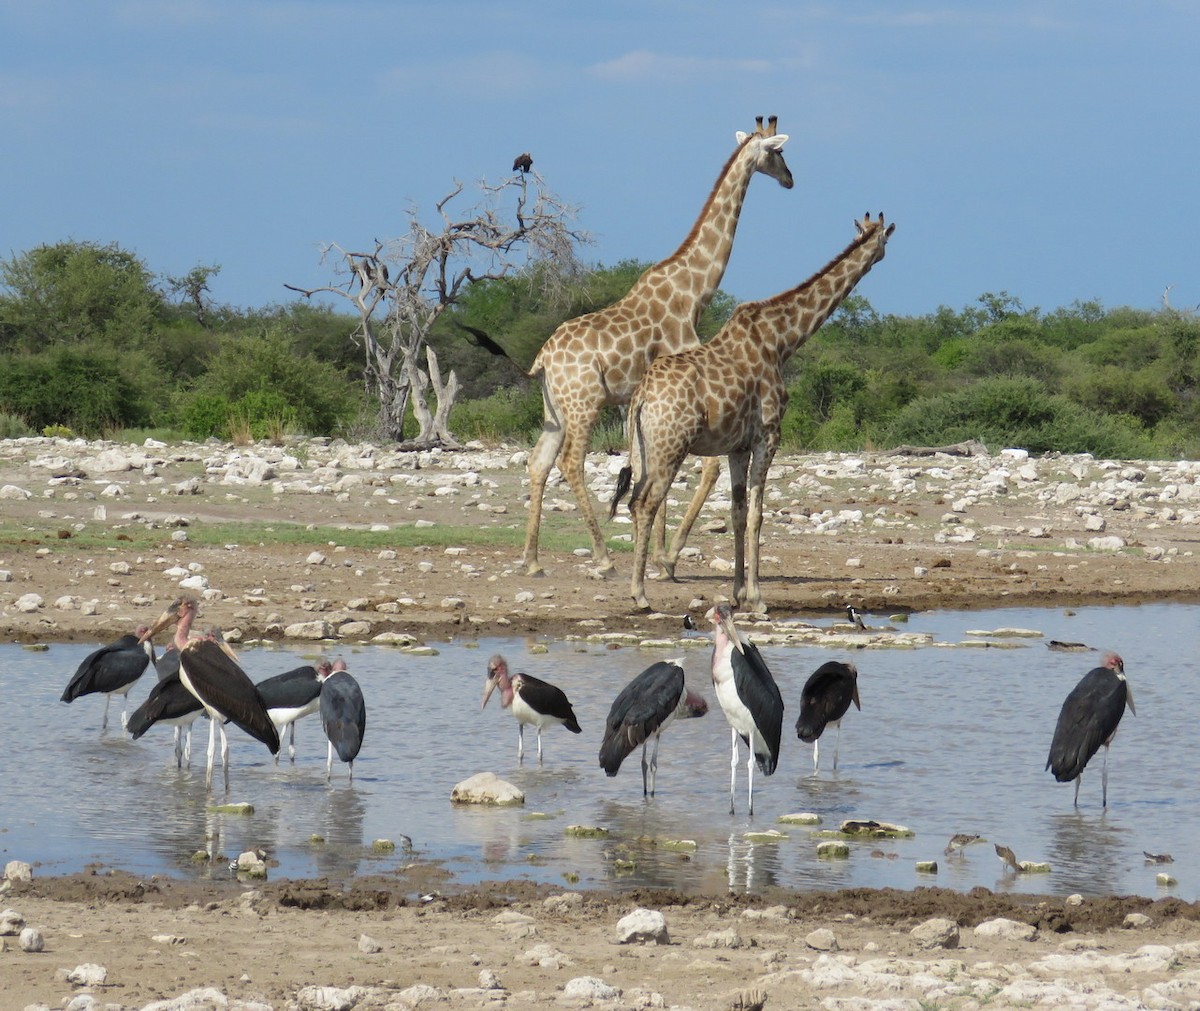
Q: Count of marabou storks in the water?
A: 11